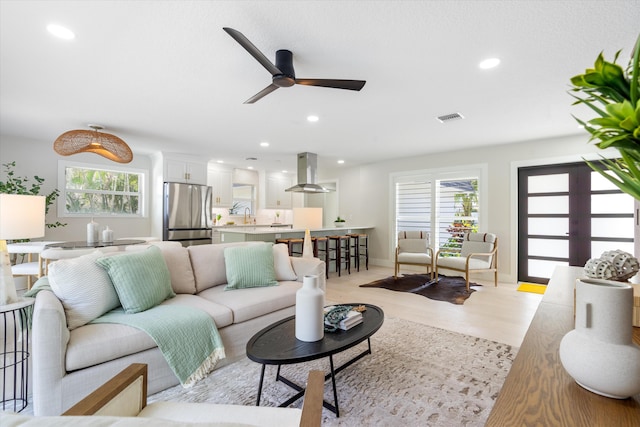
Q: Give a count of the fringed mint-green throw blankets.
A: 1